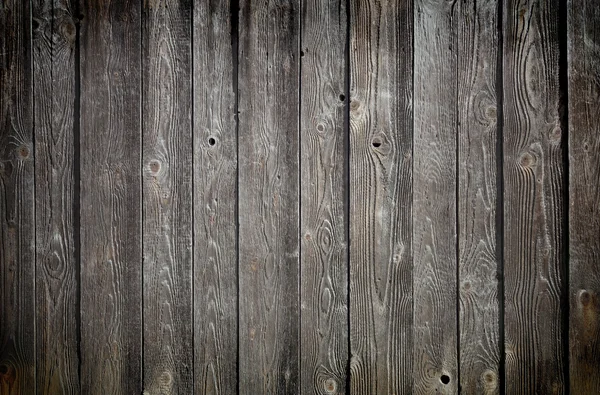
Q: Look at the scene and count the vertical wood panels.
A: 12